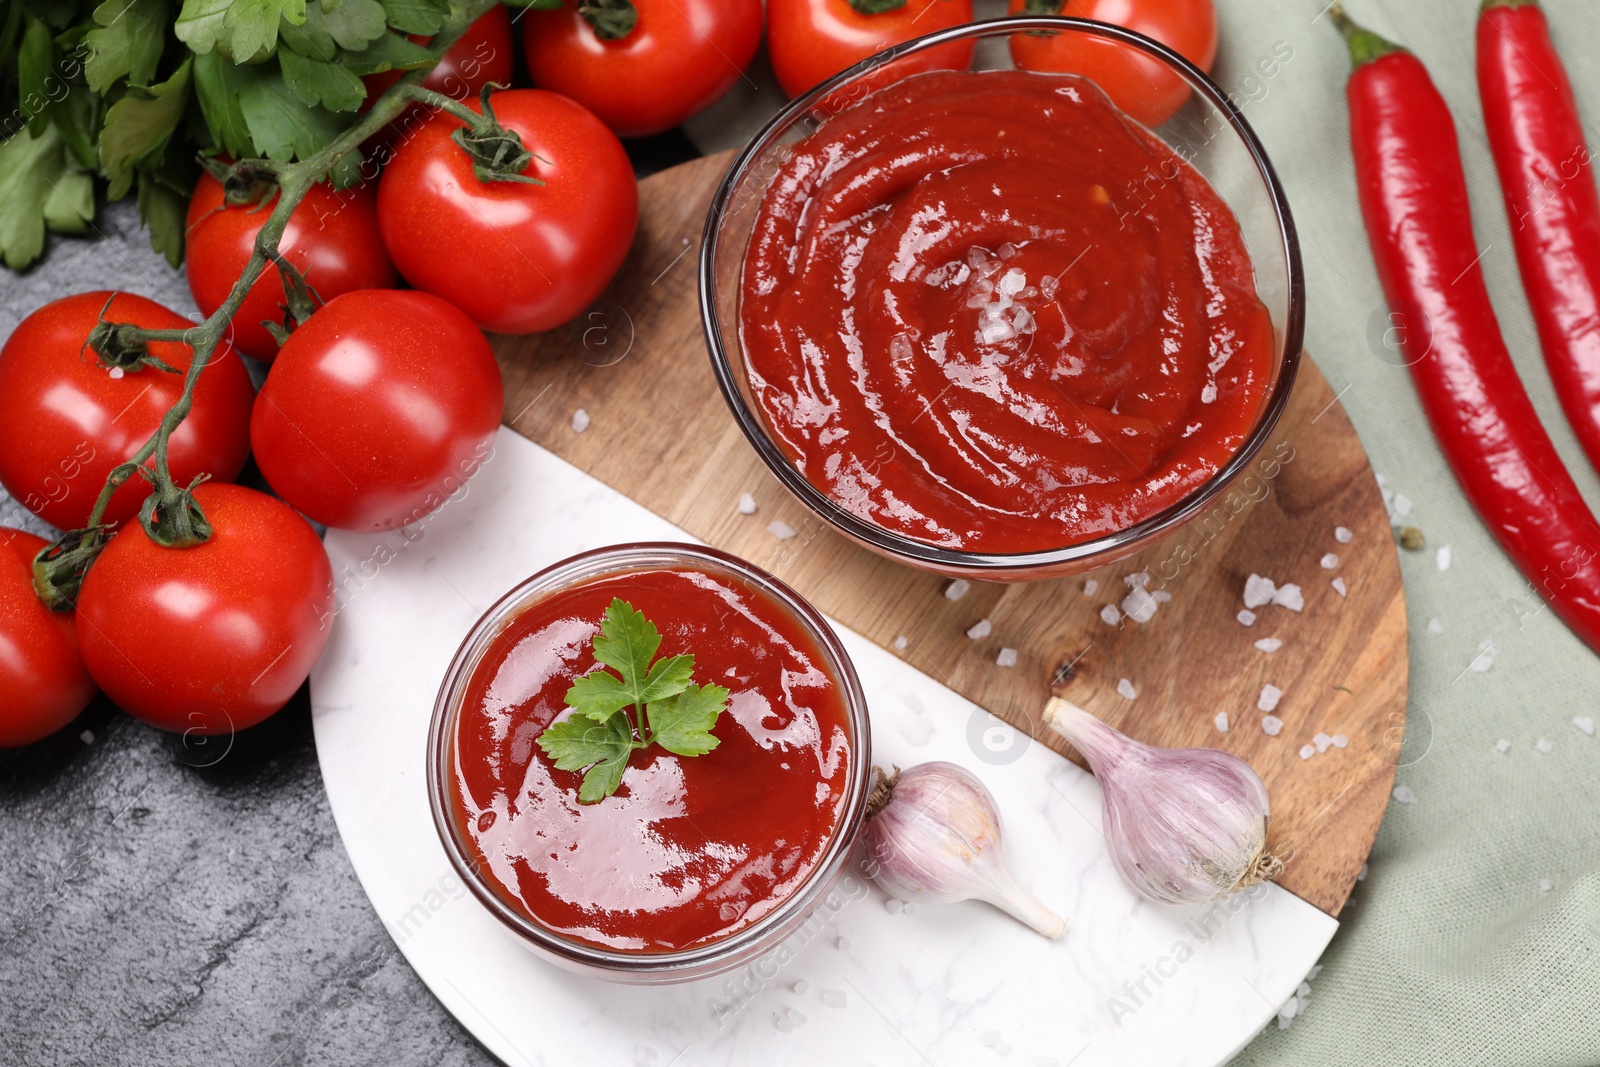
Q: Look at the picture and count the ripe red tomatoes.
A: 10